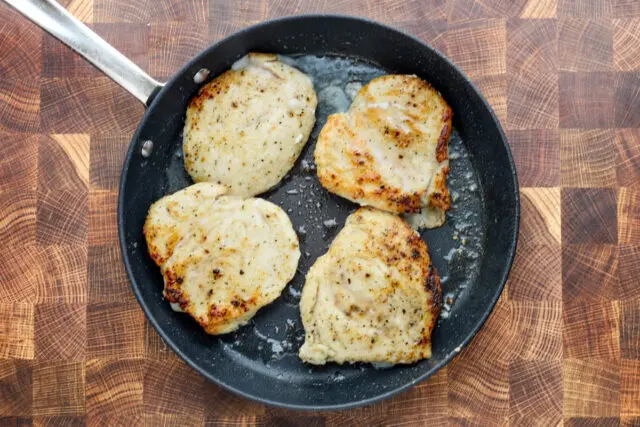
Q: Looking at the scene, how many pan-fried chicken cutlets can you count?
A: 4